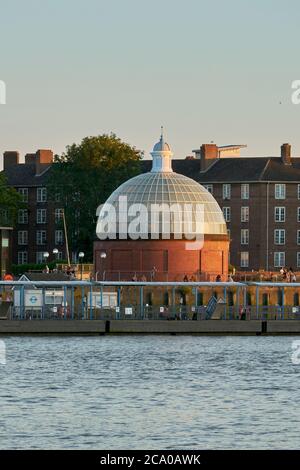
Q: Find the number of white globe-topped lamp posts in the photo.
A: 4